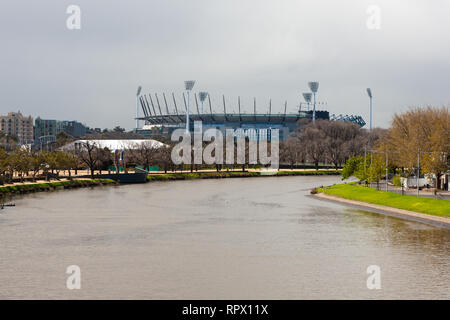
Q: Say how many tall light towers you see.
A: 6